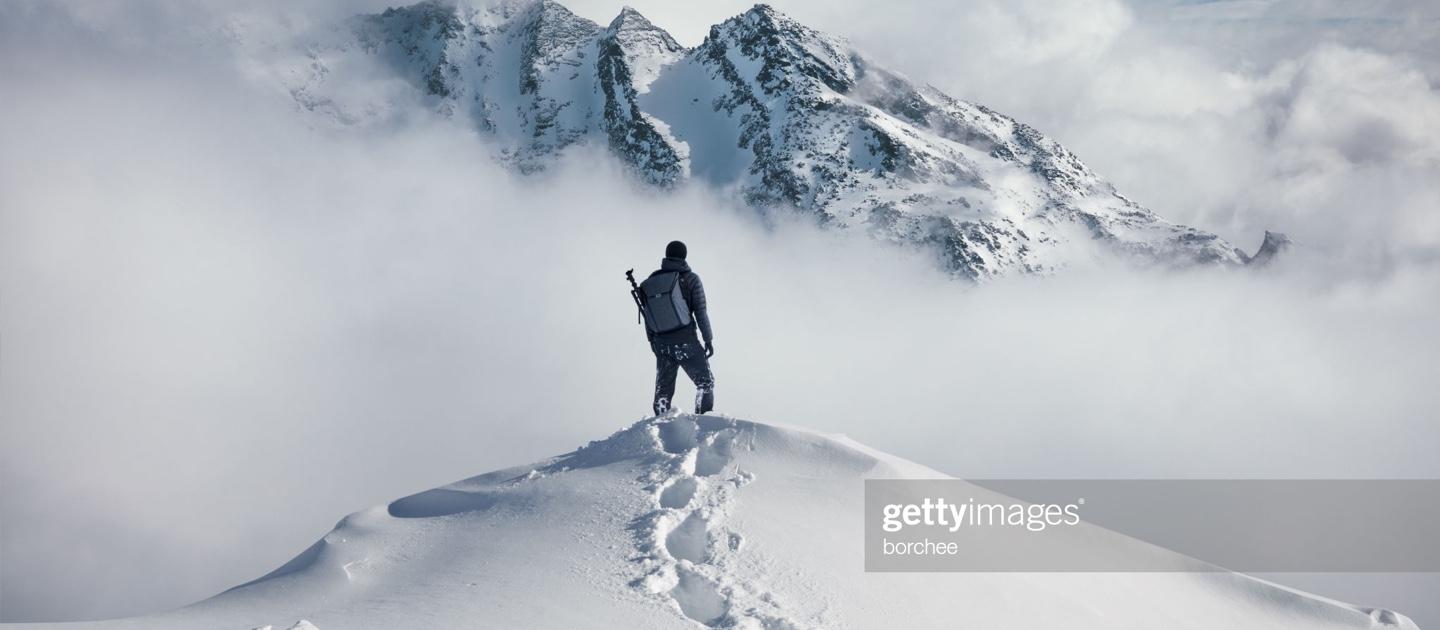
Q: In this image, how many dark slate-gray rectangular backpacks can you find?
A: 1